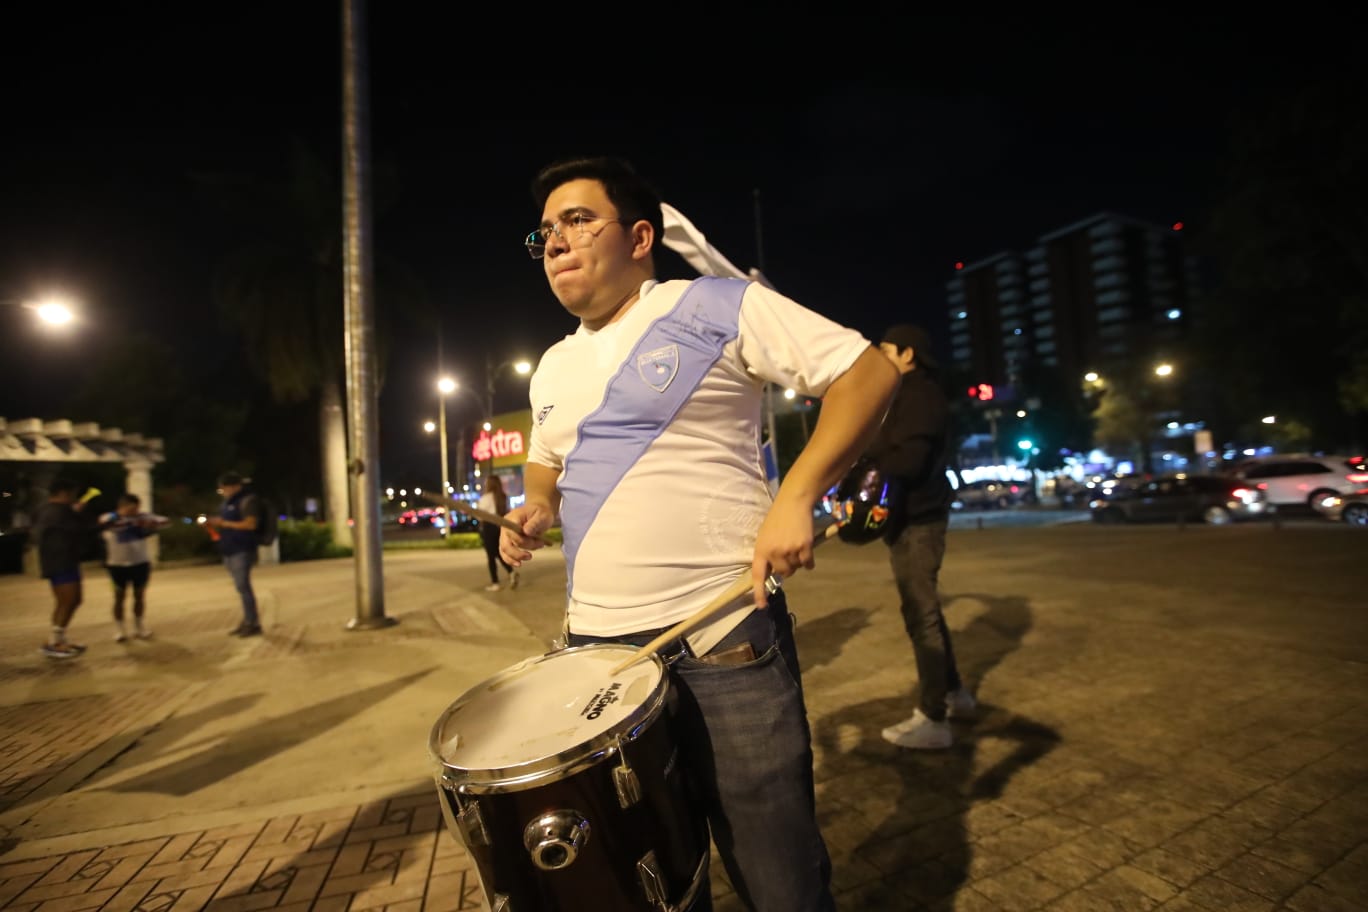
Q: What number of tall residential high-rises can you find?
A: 2